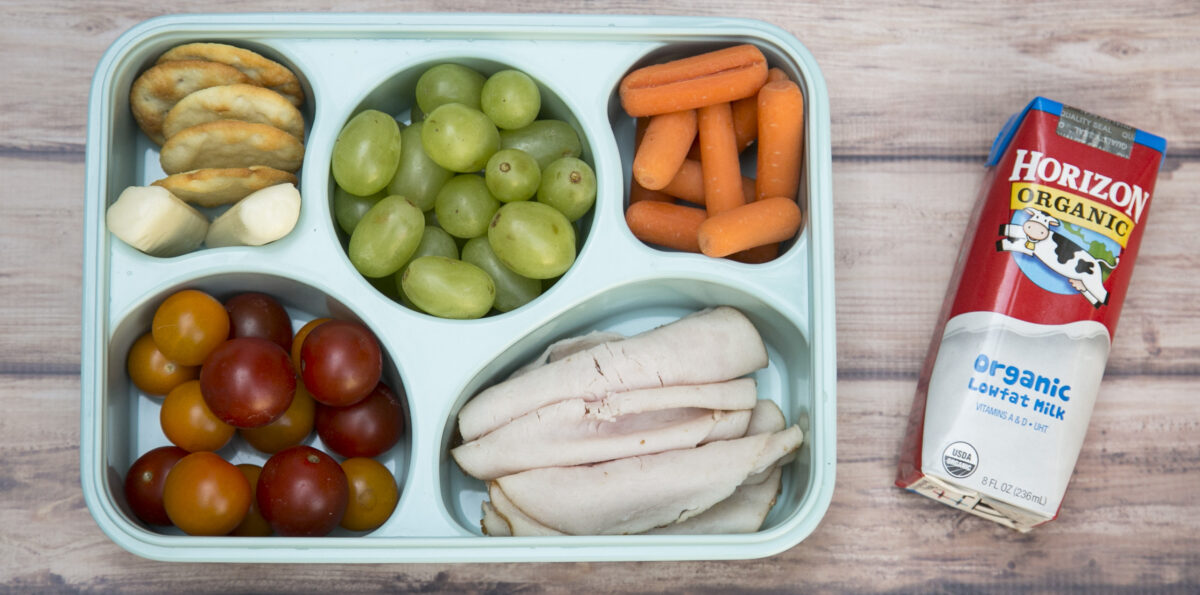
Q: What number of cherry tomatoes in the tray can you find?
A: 14